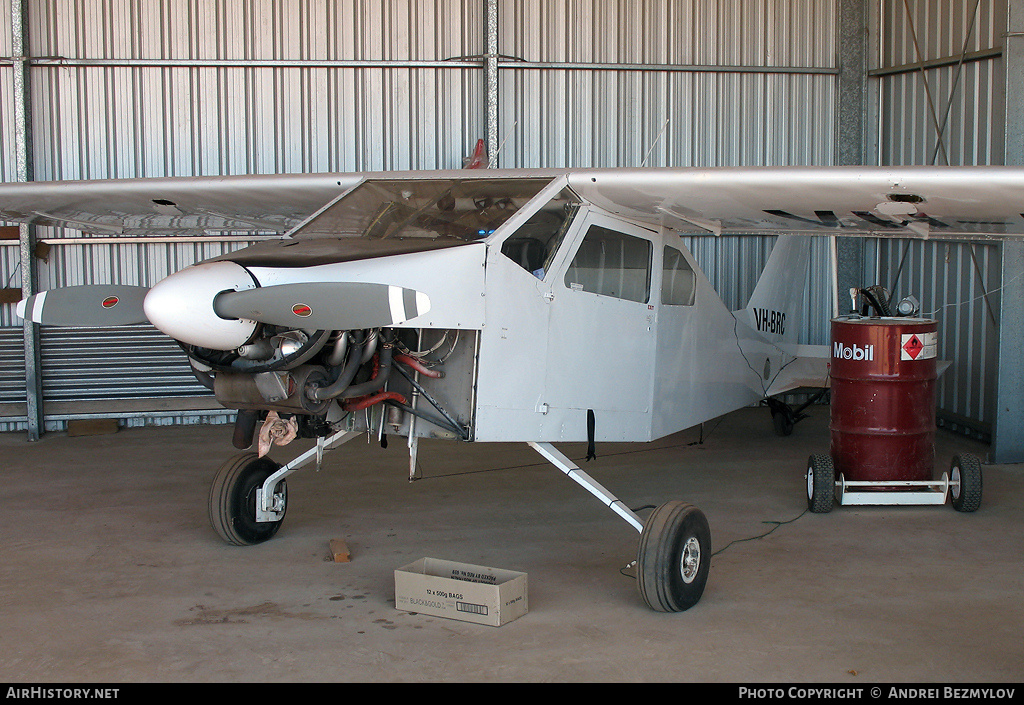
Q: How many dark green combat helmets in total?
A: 0